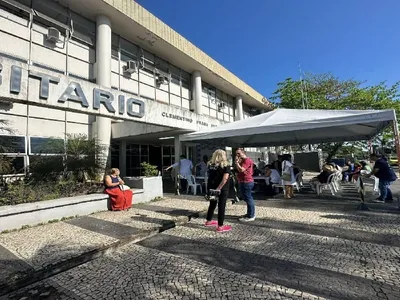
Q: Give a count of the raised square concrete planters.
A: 1